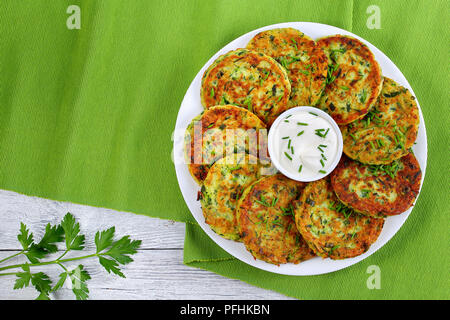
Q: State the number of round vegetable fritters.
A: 9